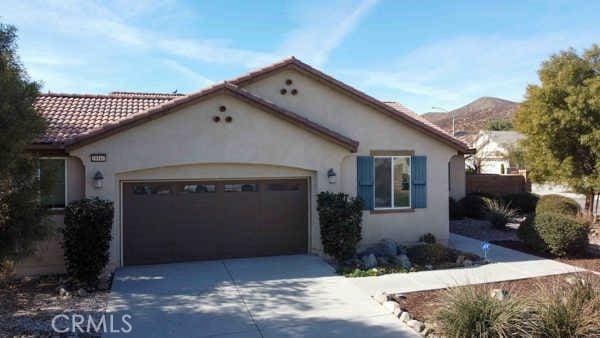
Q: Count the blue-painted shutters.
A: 2